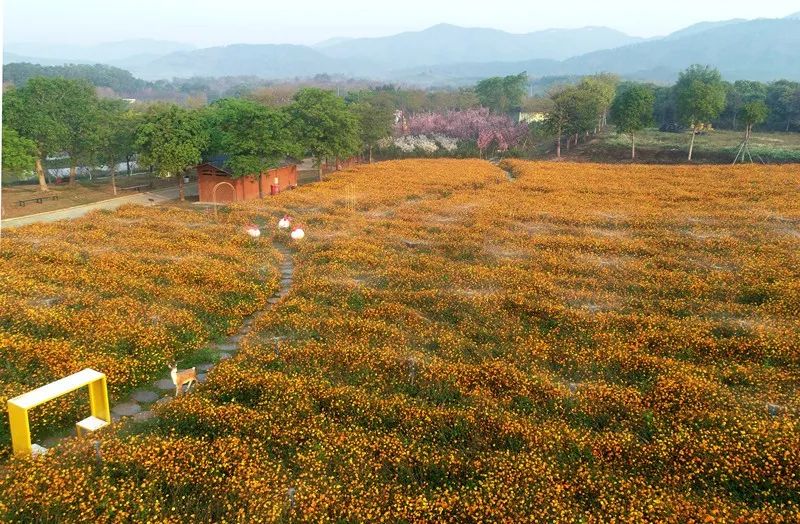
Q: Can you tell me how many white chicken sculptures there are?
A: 3